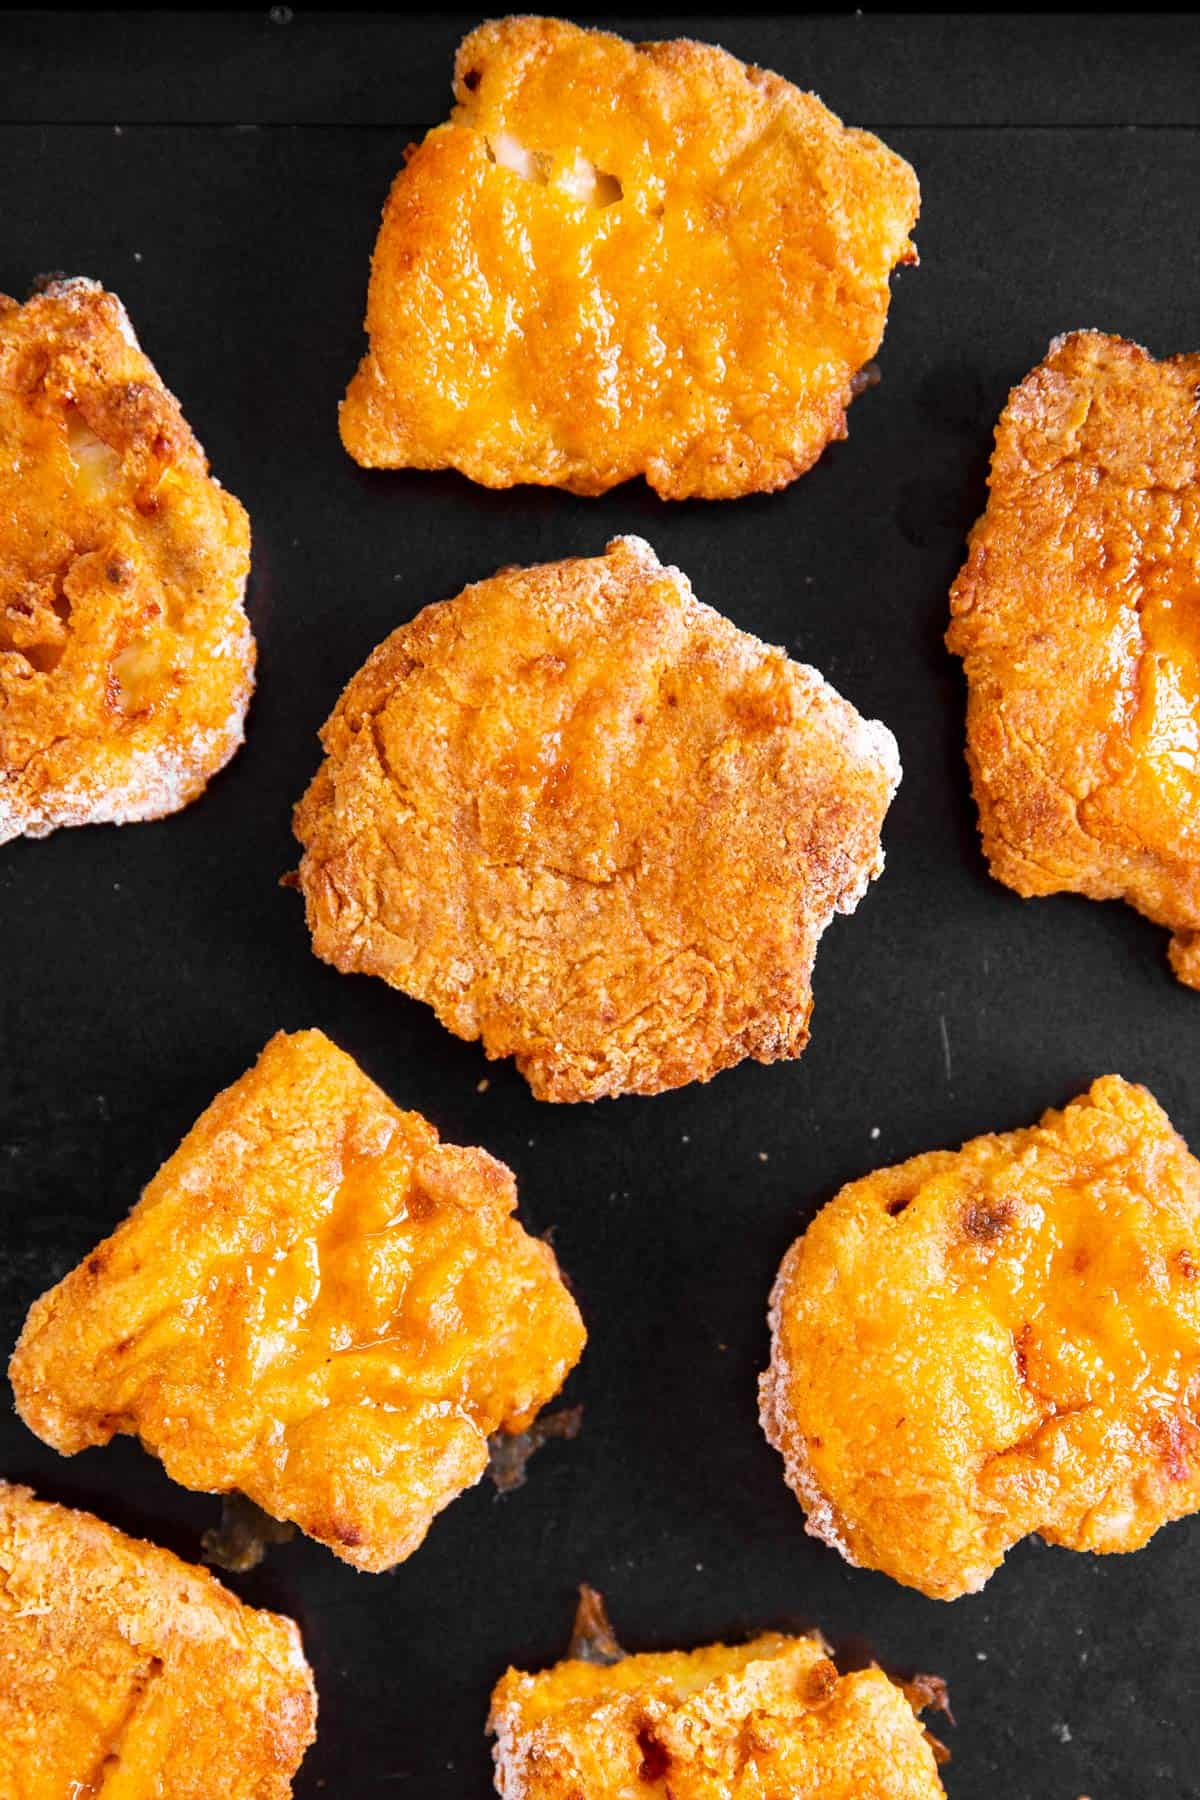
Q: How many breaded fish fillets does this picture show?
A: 8